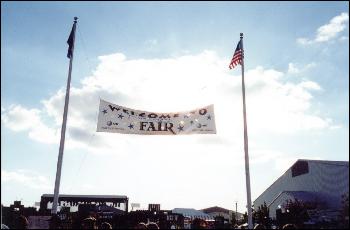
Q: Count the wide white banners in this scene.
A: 1